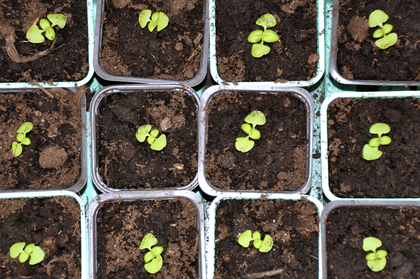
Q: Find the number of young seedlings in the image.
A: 12